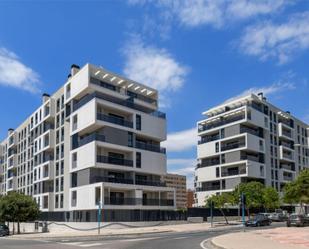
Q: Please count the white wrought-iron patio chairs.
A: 0